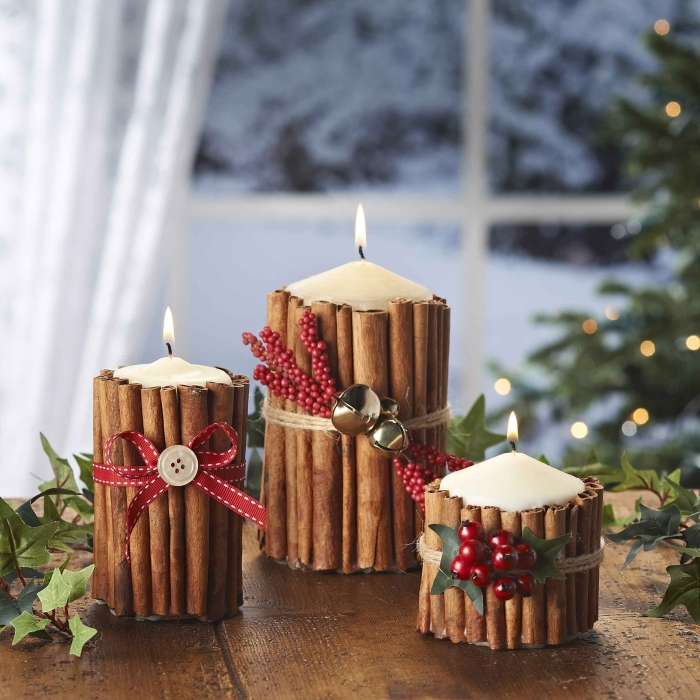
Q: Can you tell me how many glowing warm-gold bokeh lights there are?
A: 9